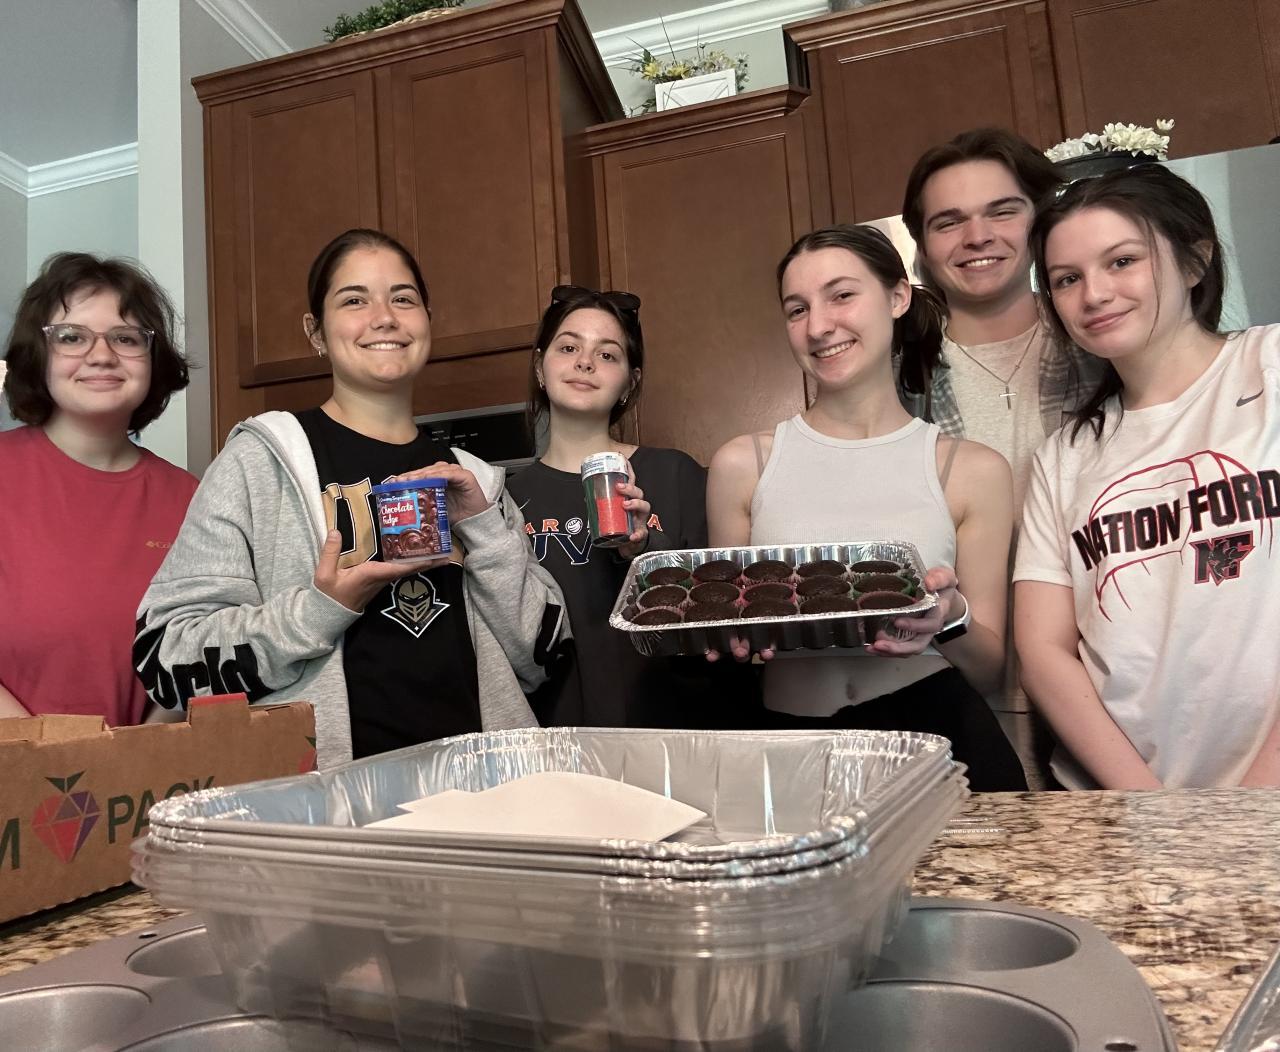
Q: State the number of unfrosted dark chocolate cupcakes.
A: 15